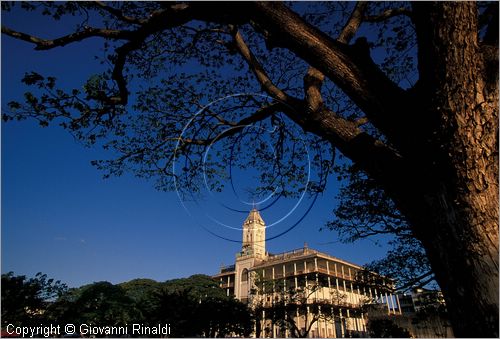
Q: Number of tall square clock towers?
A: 1